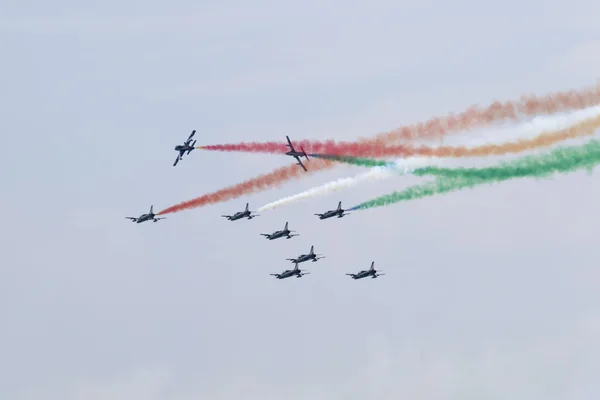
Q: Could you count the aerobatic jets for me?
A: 9